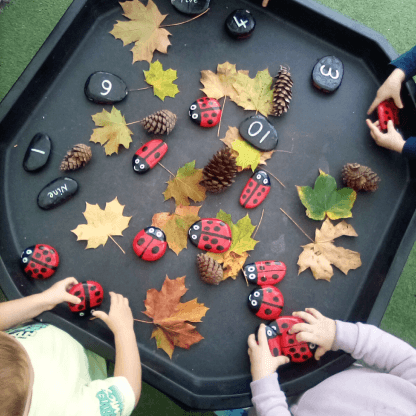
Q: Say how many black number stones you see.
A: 7